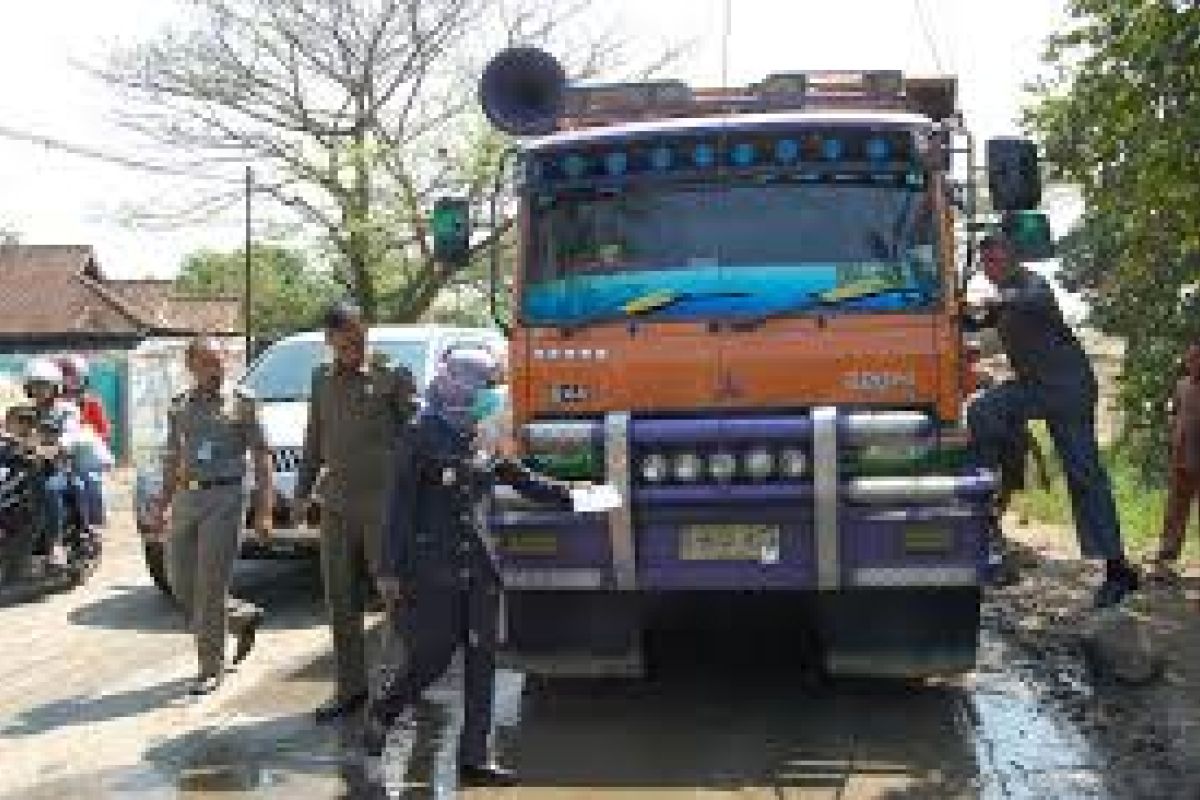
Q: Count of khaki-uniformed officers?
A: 2